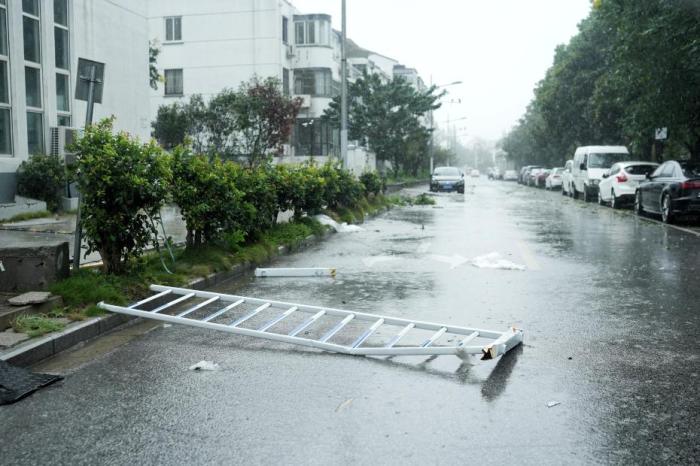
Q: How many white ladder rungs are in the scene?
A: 12